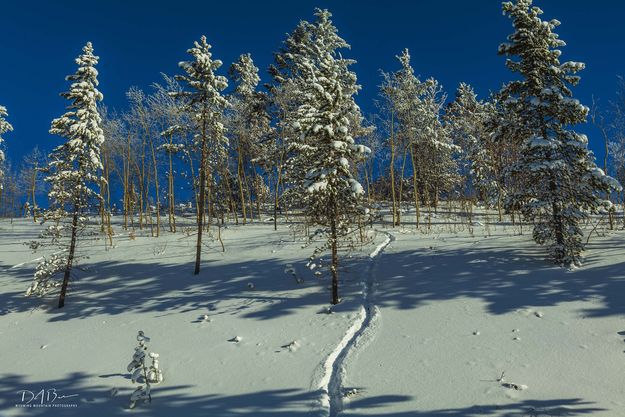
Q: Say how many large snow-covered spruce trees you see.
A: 4